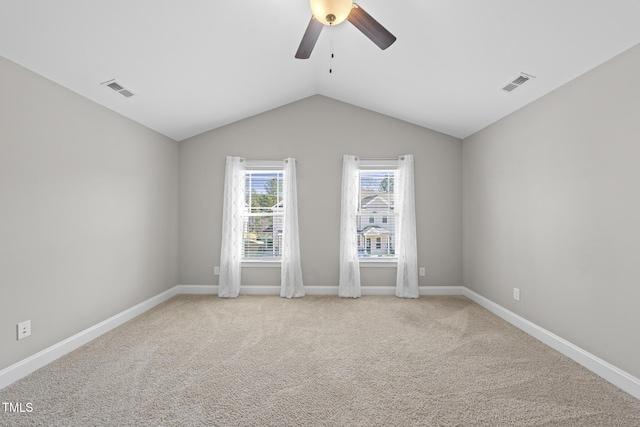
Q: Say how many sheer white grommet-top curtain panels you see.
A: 4